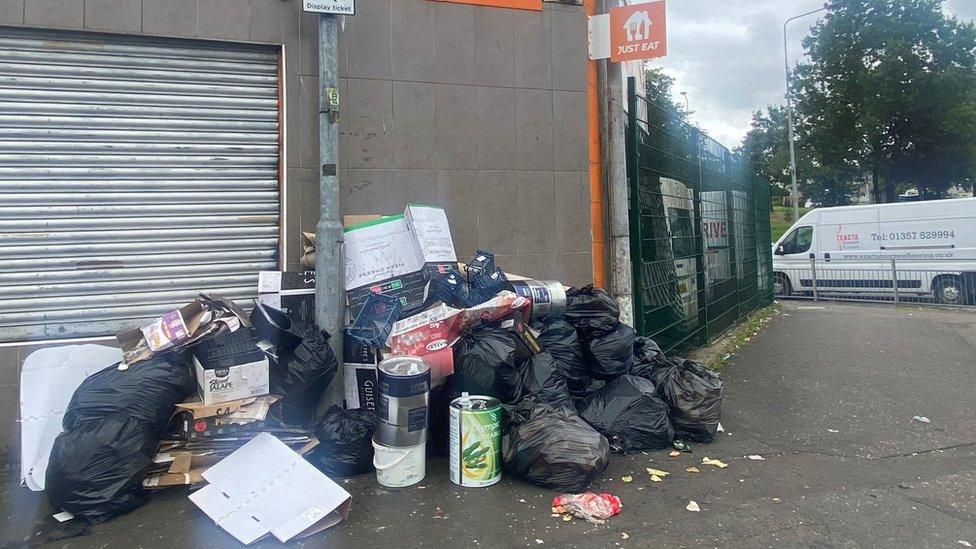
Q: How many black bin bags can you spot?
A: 13